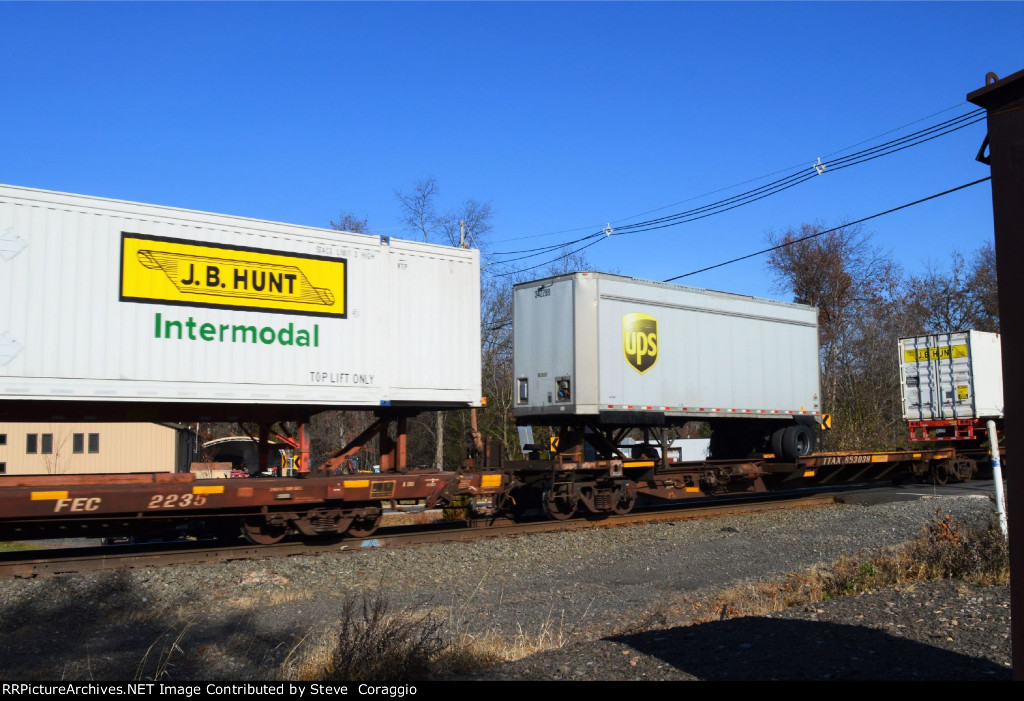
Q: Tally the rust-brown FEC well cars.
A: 1